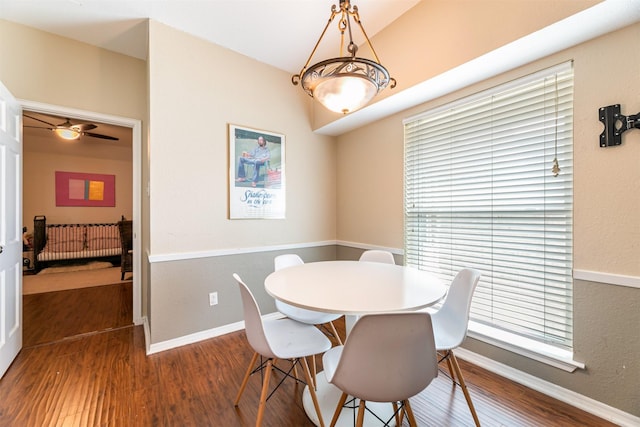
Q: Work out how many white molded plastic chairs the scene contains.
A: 5